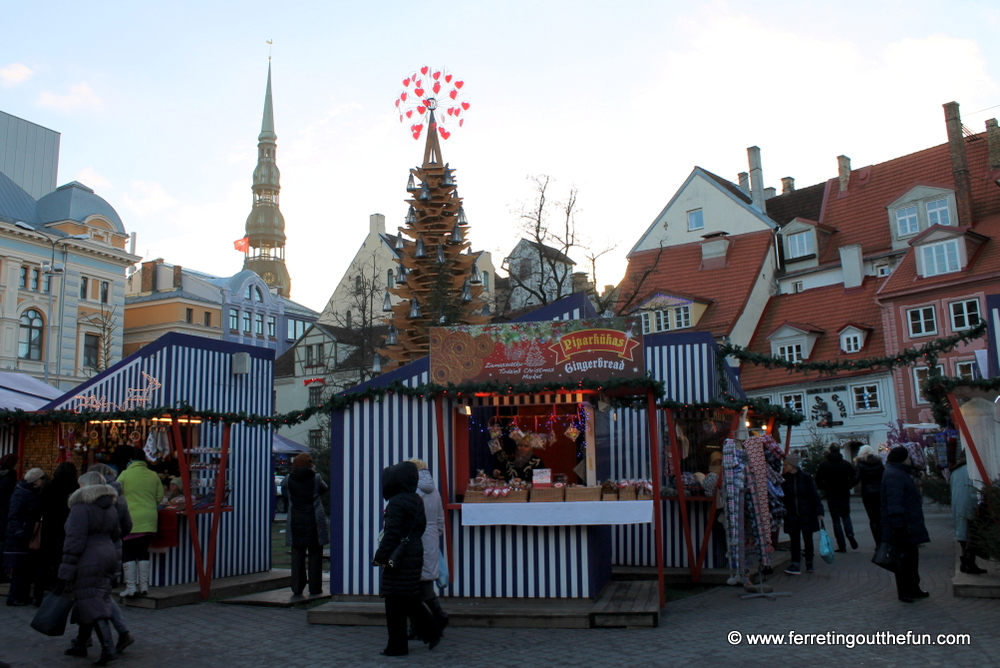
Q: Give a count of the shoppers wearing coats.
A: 14